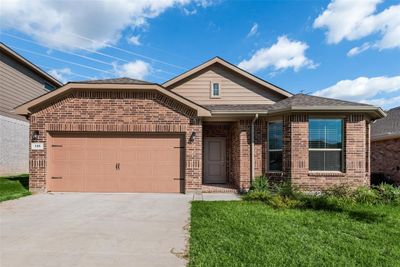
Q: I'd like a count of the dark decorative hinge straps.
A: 4